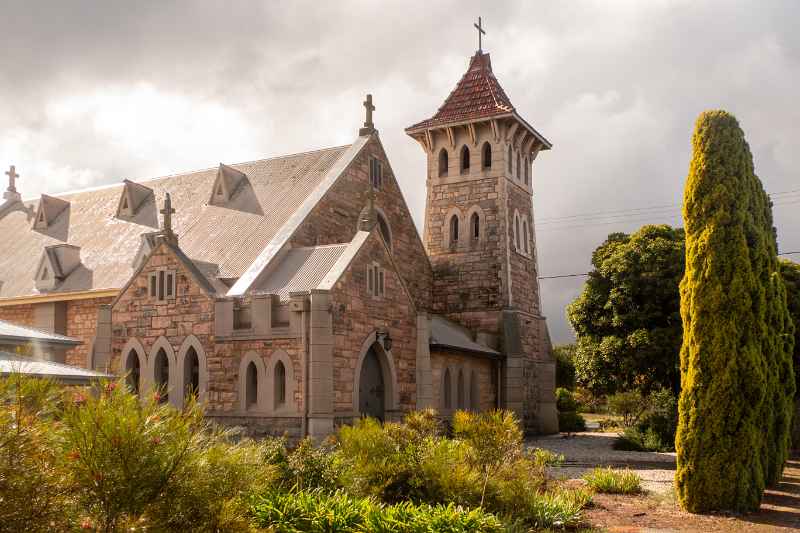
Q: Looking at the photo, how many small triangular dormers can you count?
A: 5